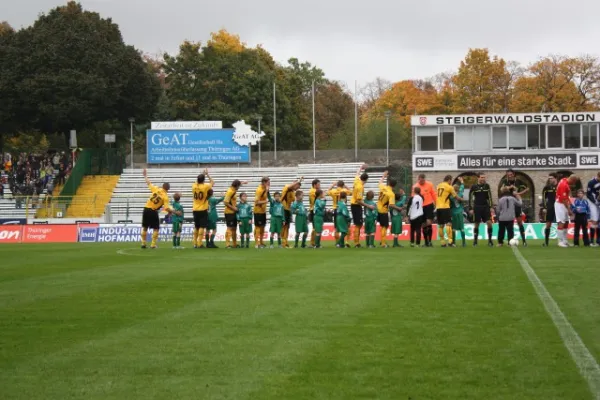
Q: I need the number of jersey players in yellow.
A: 10